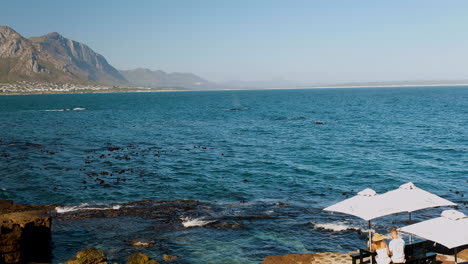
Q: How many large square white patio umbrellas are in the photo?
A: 3